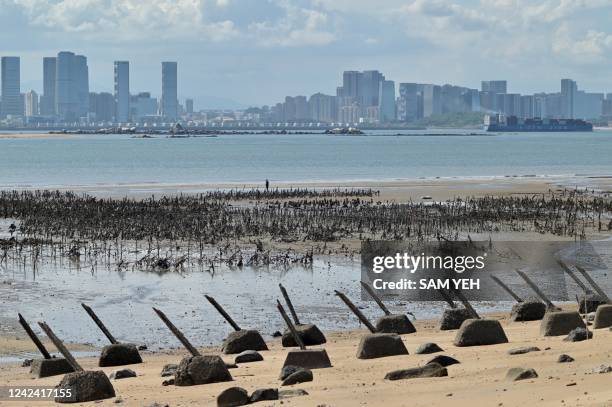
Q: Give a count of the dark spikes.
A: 15